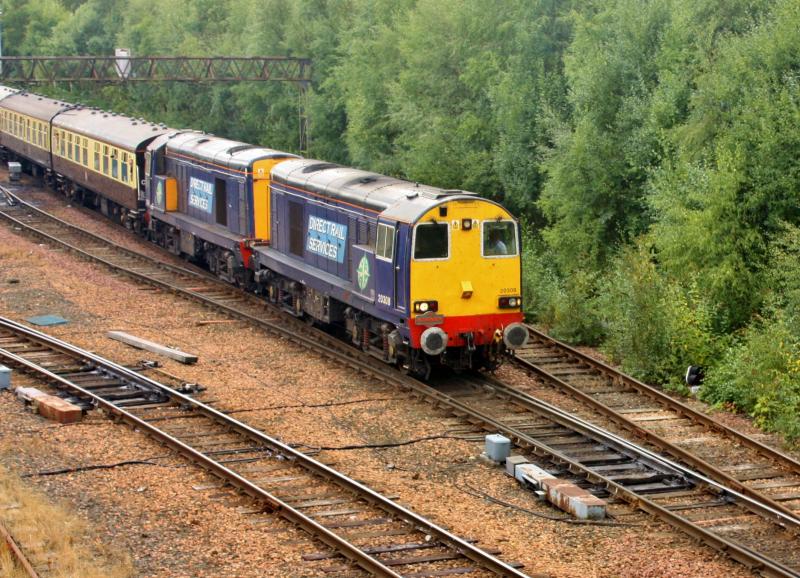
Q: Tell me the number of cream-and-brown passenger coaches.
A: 2